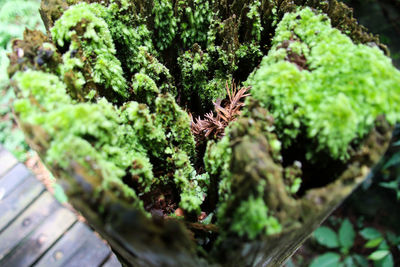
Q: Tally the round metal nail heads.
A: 3